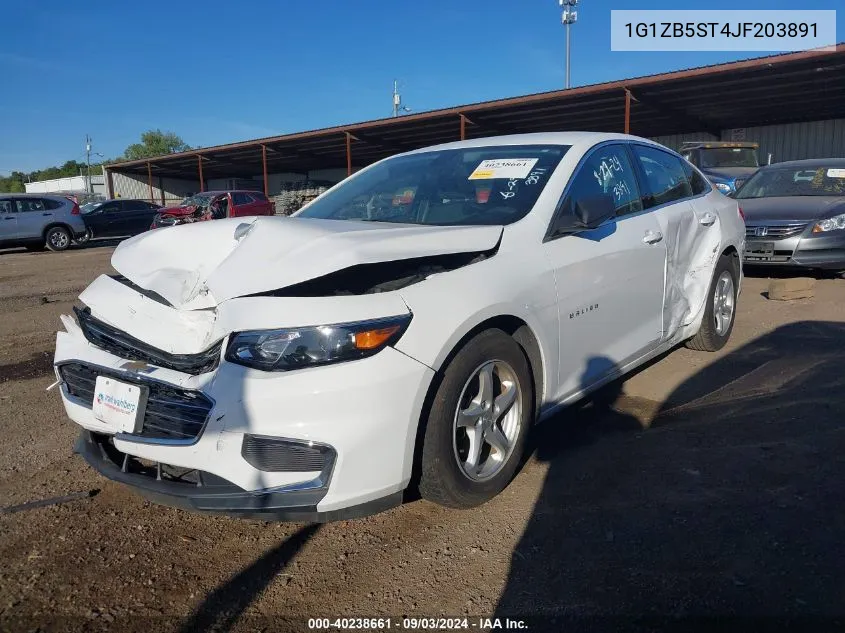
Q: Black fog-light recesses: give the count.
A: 1